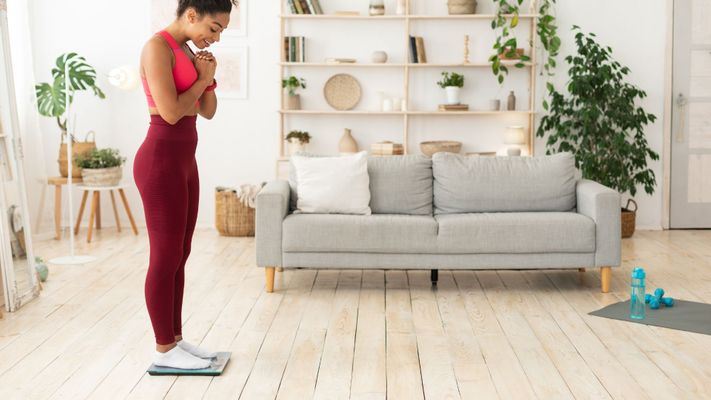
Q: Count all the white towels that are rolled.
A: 0